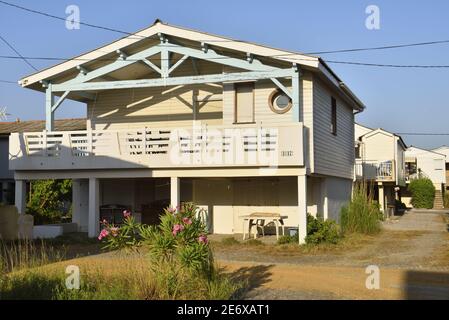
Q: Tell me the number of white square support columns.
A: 4